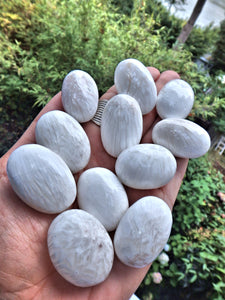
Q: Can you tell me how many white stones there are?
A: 11